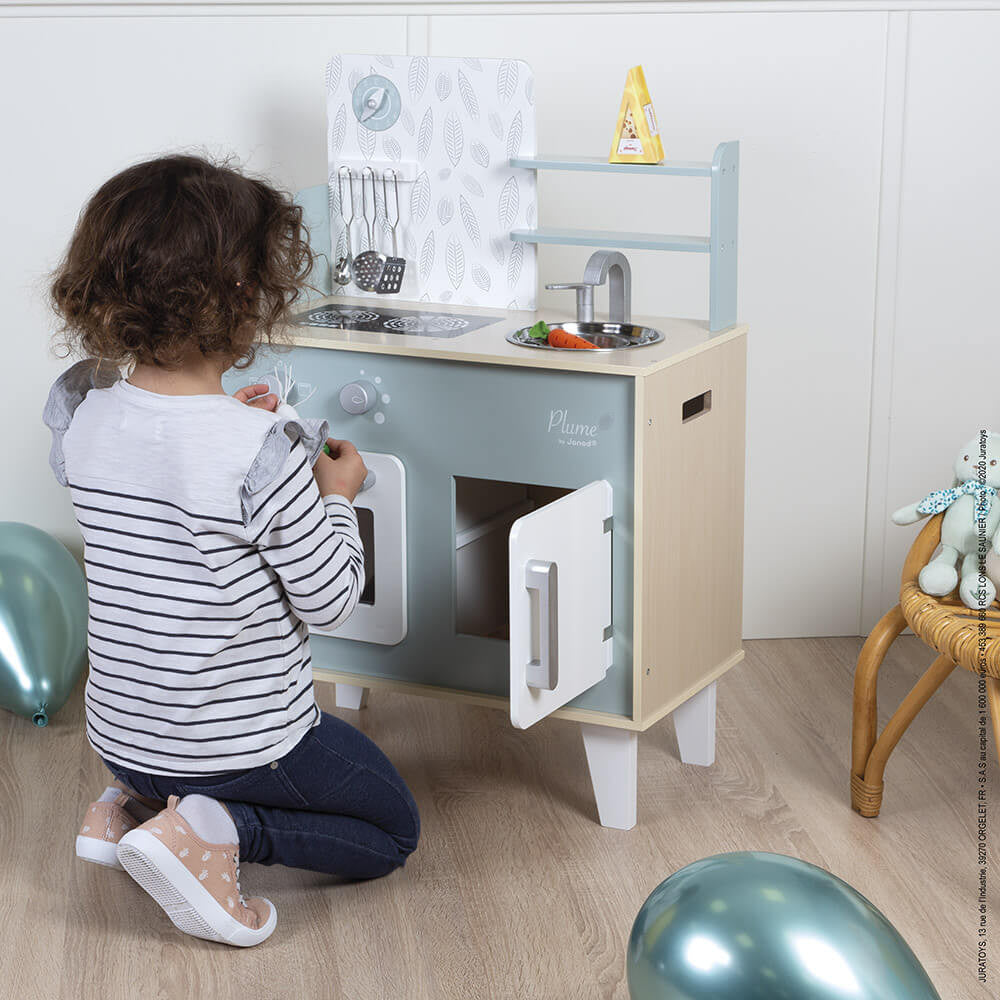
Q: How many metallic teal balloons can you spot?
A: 2